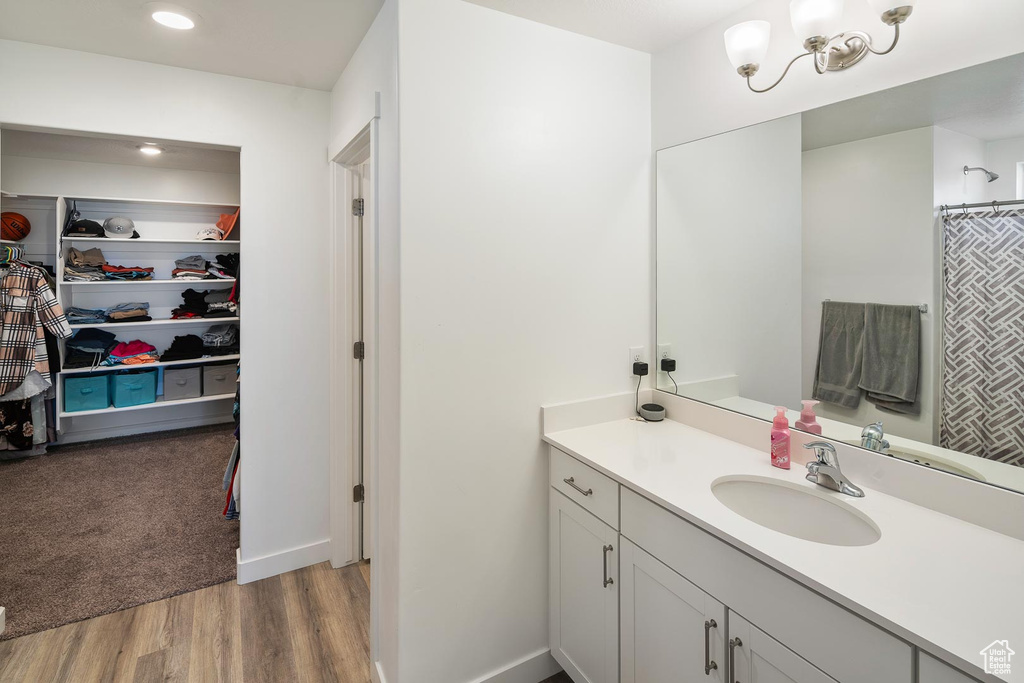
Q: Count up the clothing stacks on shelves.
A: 12